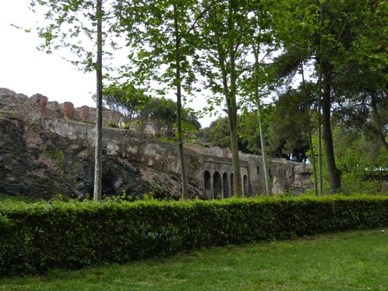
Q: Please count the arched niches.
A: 5